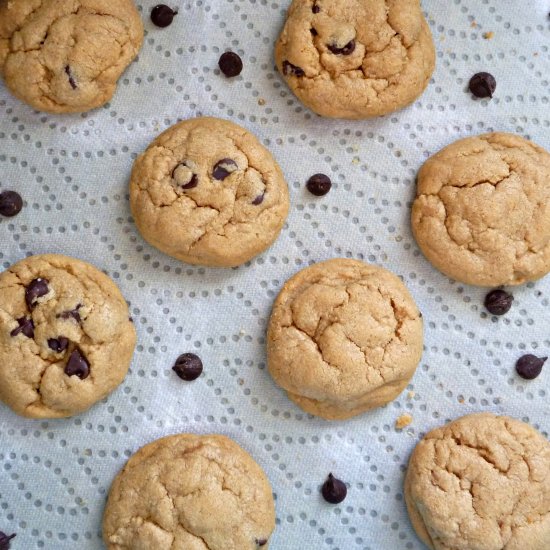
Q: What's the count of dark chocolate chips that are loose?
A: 10